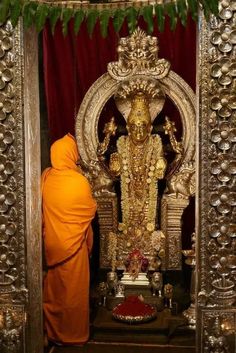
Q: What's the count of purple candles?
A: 0